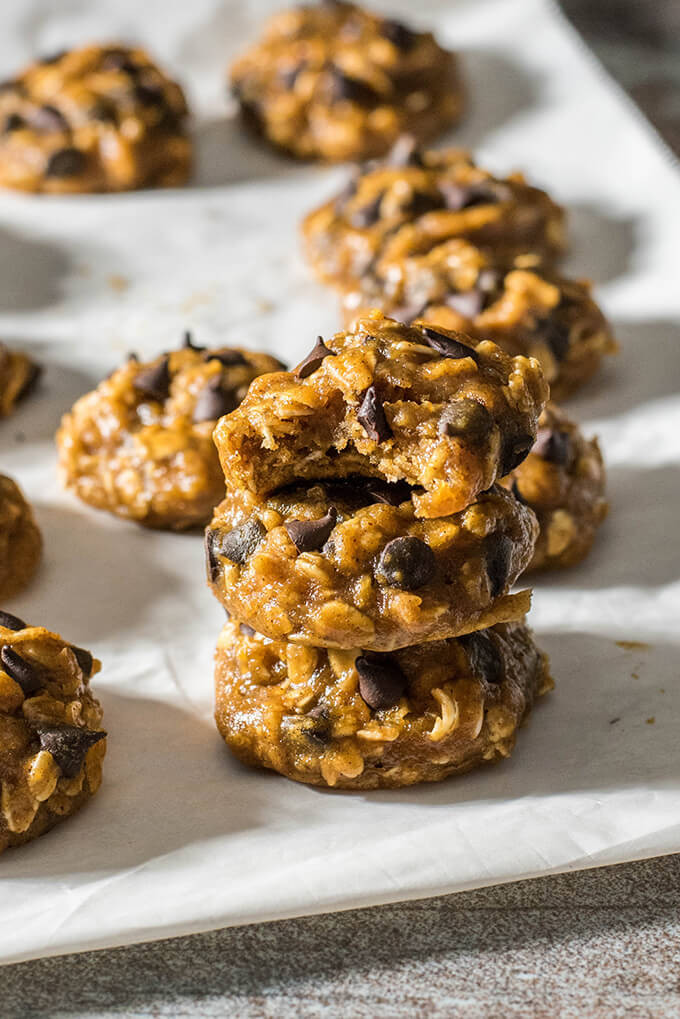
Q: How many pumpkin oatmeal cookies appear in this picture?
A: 12